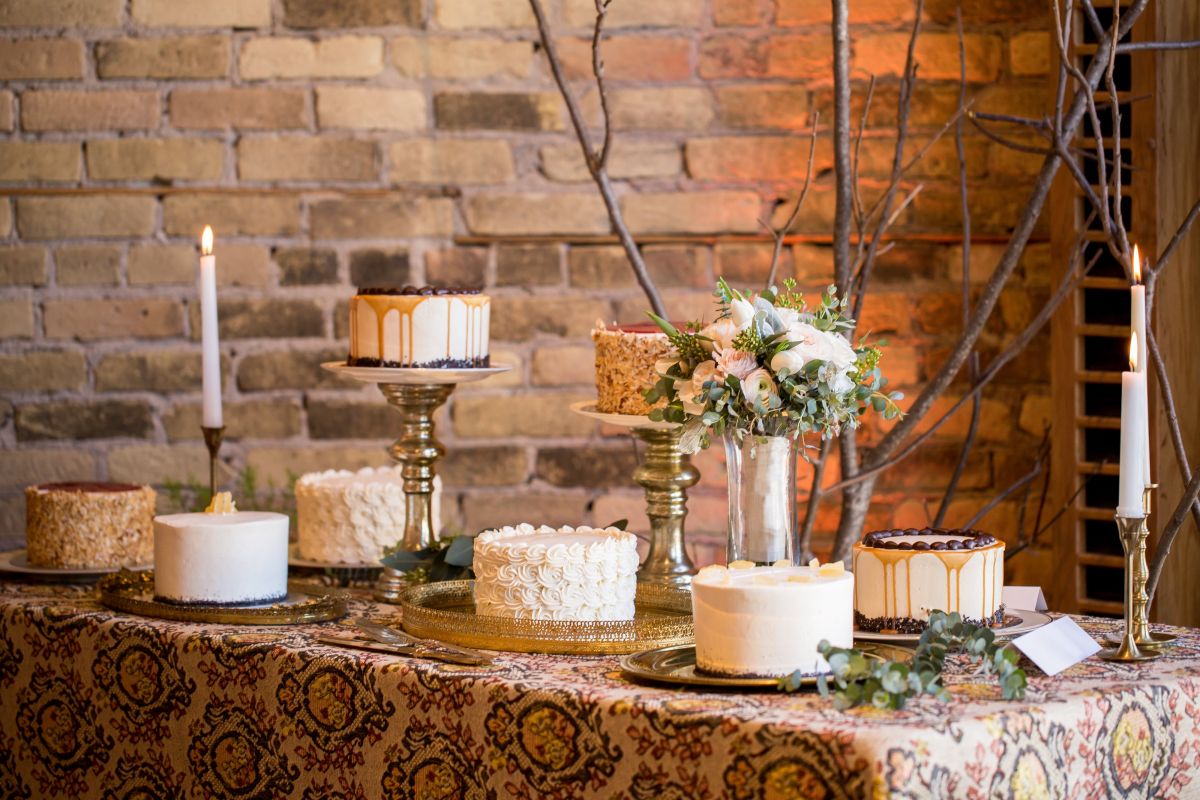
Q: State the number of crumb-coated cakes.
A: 2